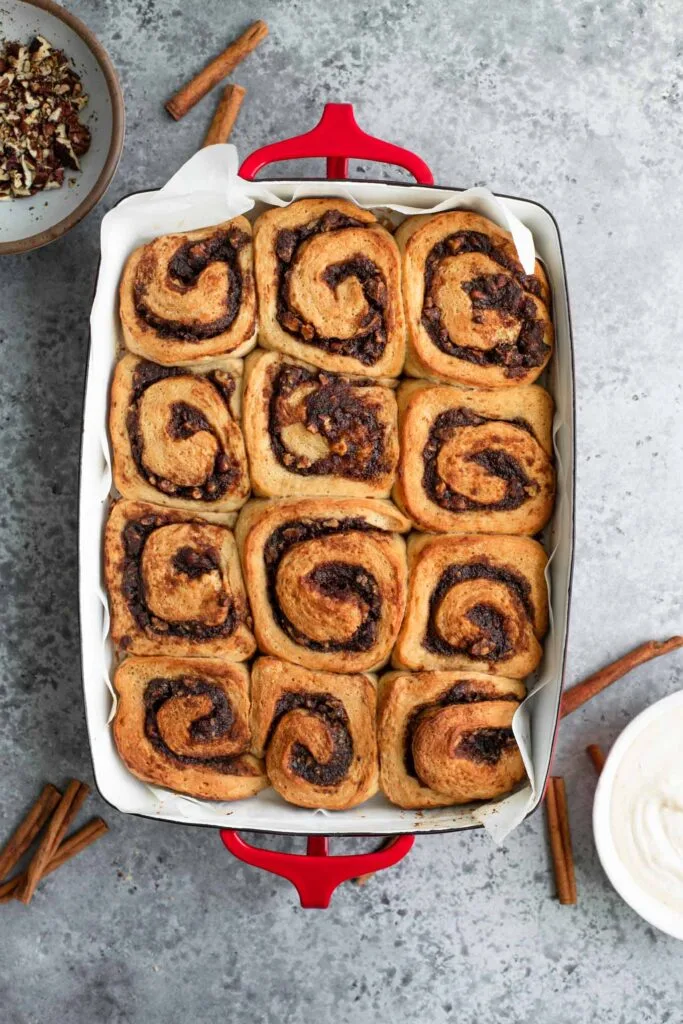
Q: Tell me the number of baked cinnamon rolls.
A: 12